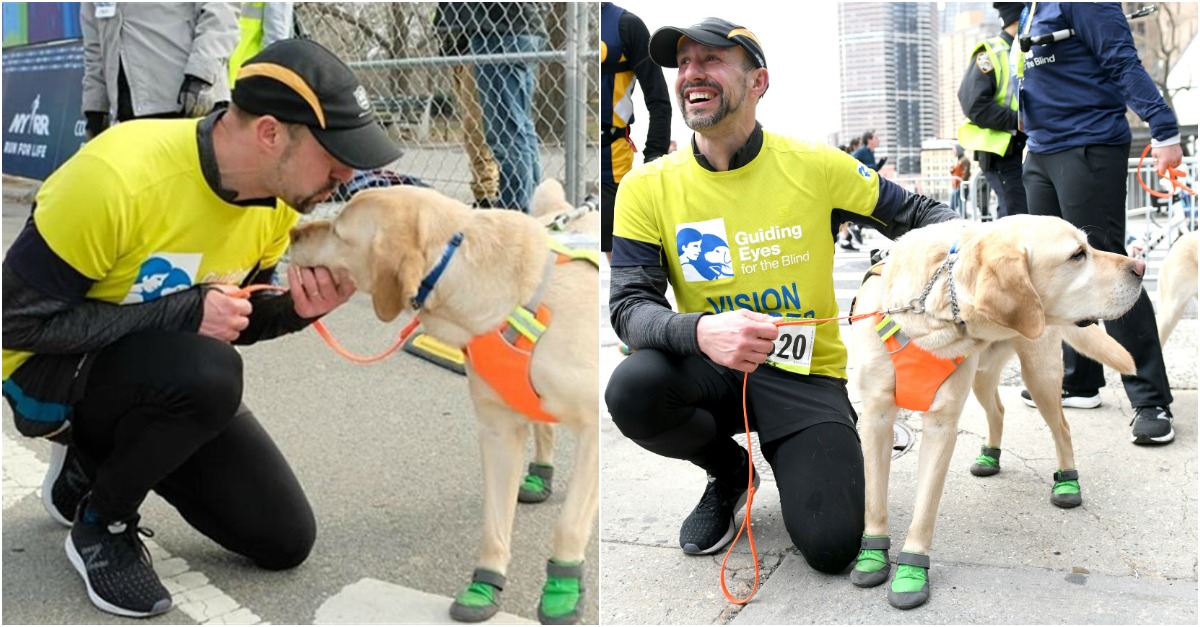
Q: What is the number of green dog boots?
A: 7